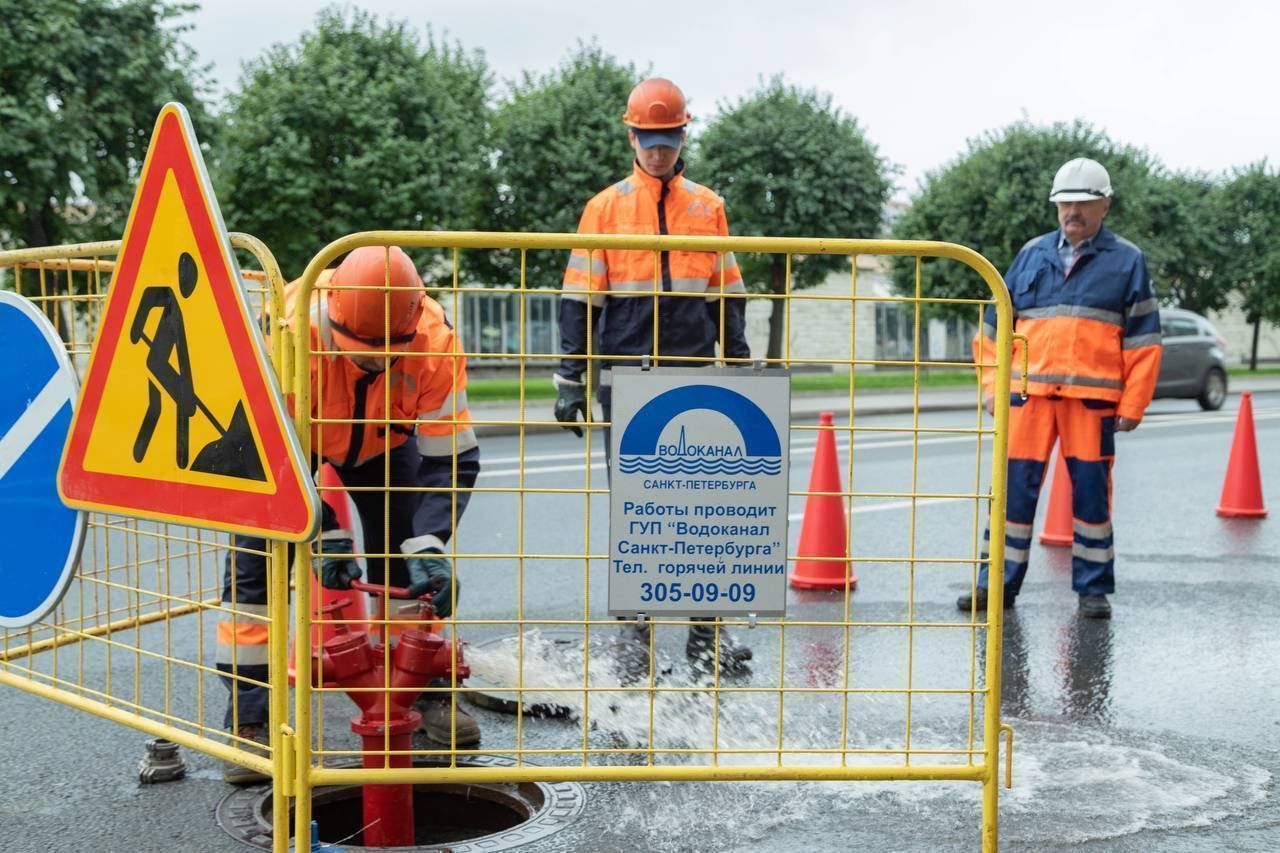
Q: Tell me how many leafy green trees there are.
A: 7